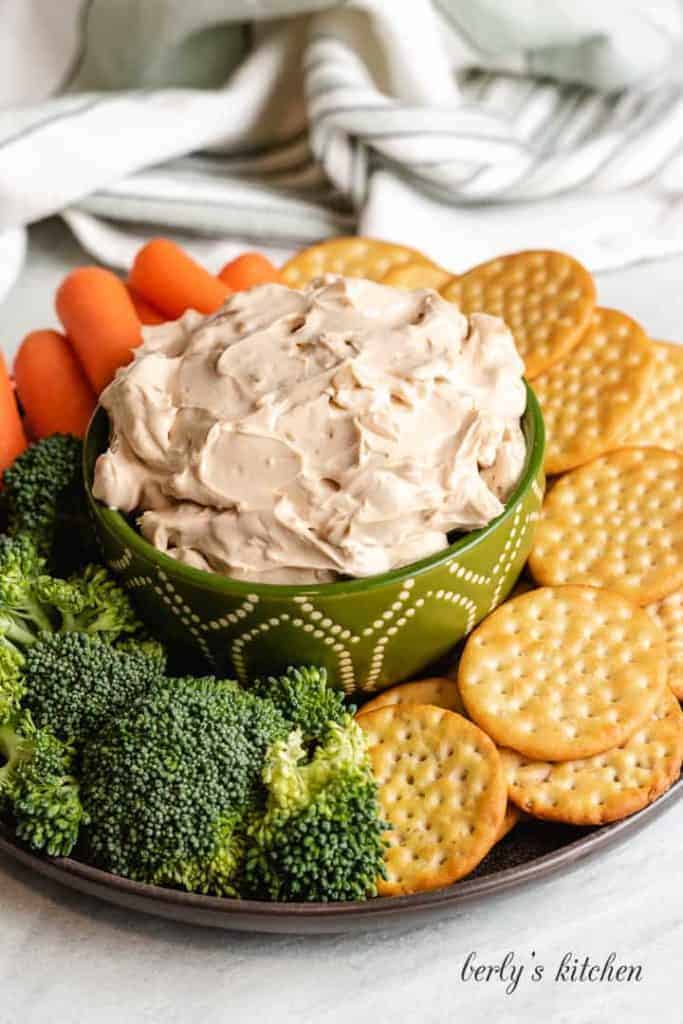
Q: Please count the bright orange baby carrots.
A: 6